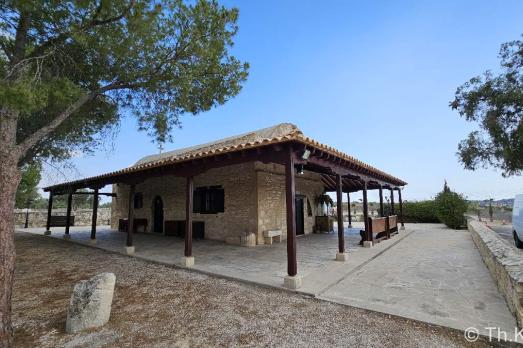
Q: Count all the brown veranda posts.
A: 12